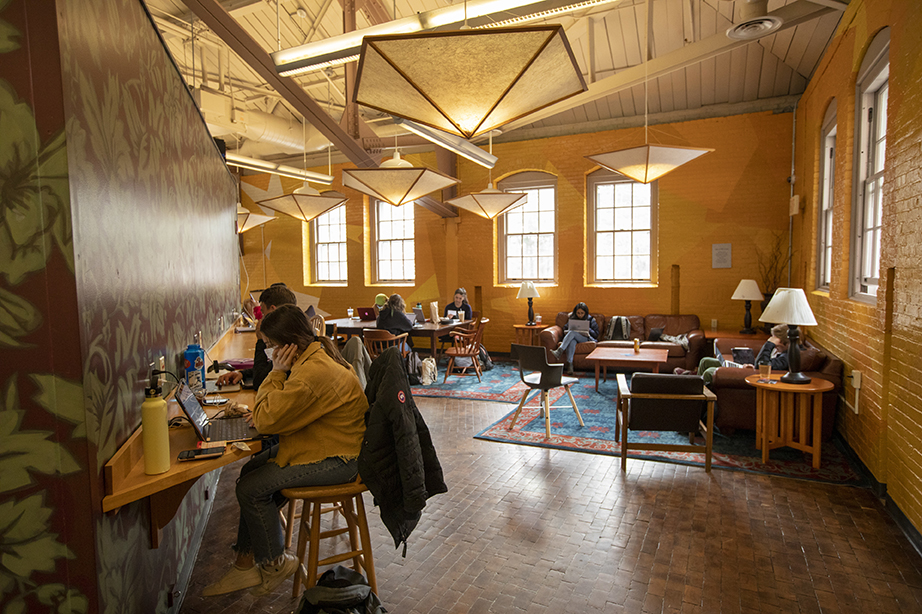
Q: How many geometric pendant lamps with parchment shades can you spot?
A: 6